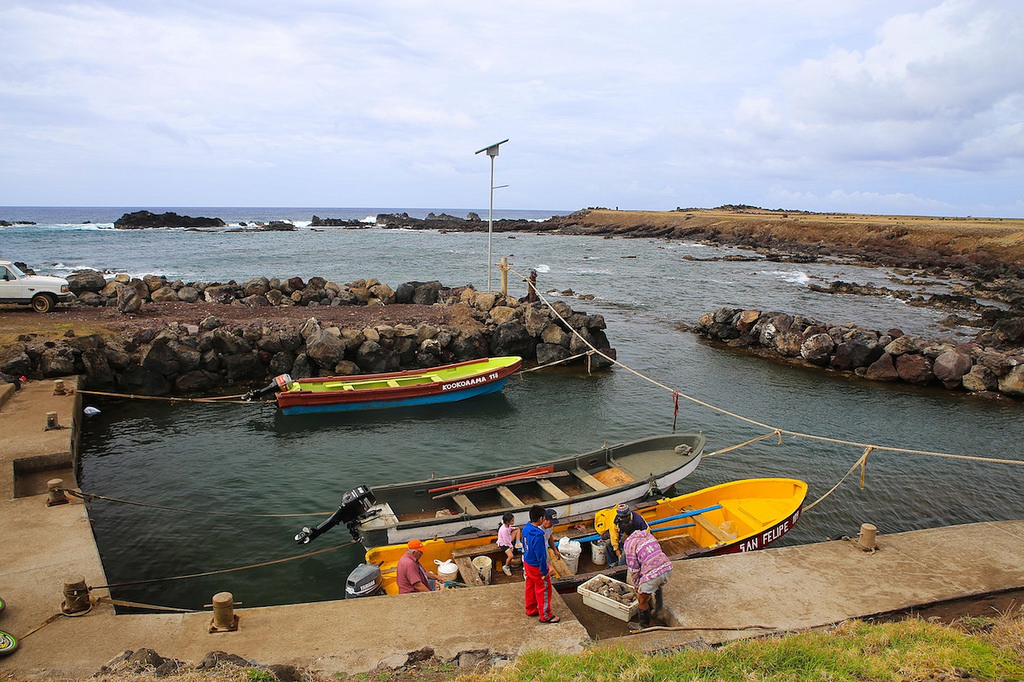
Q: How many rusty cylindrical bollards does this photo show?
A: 6